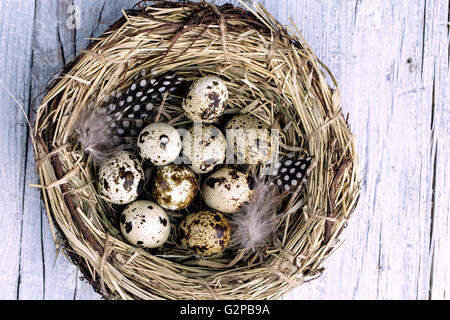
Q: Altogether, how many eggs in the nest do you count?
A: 9